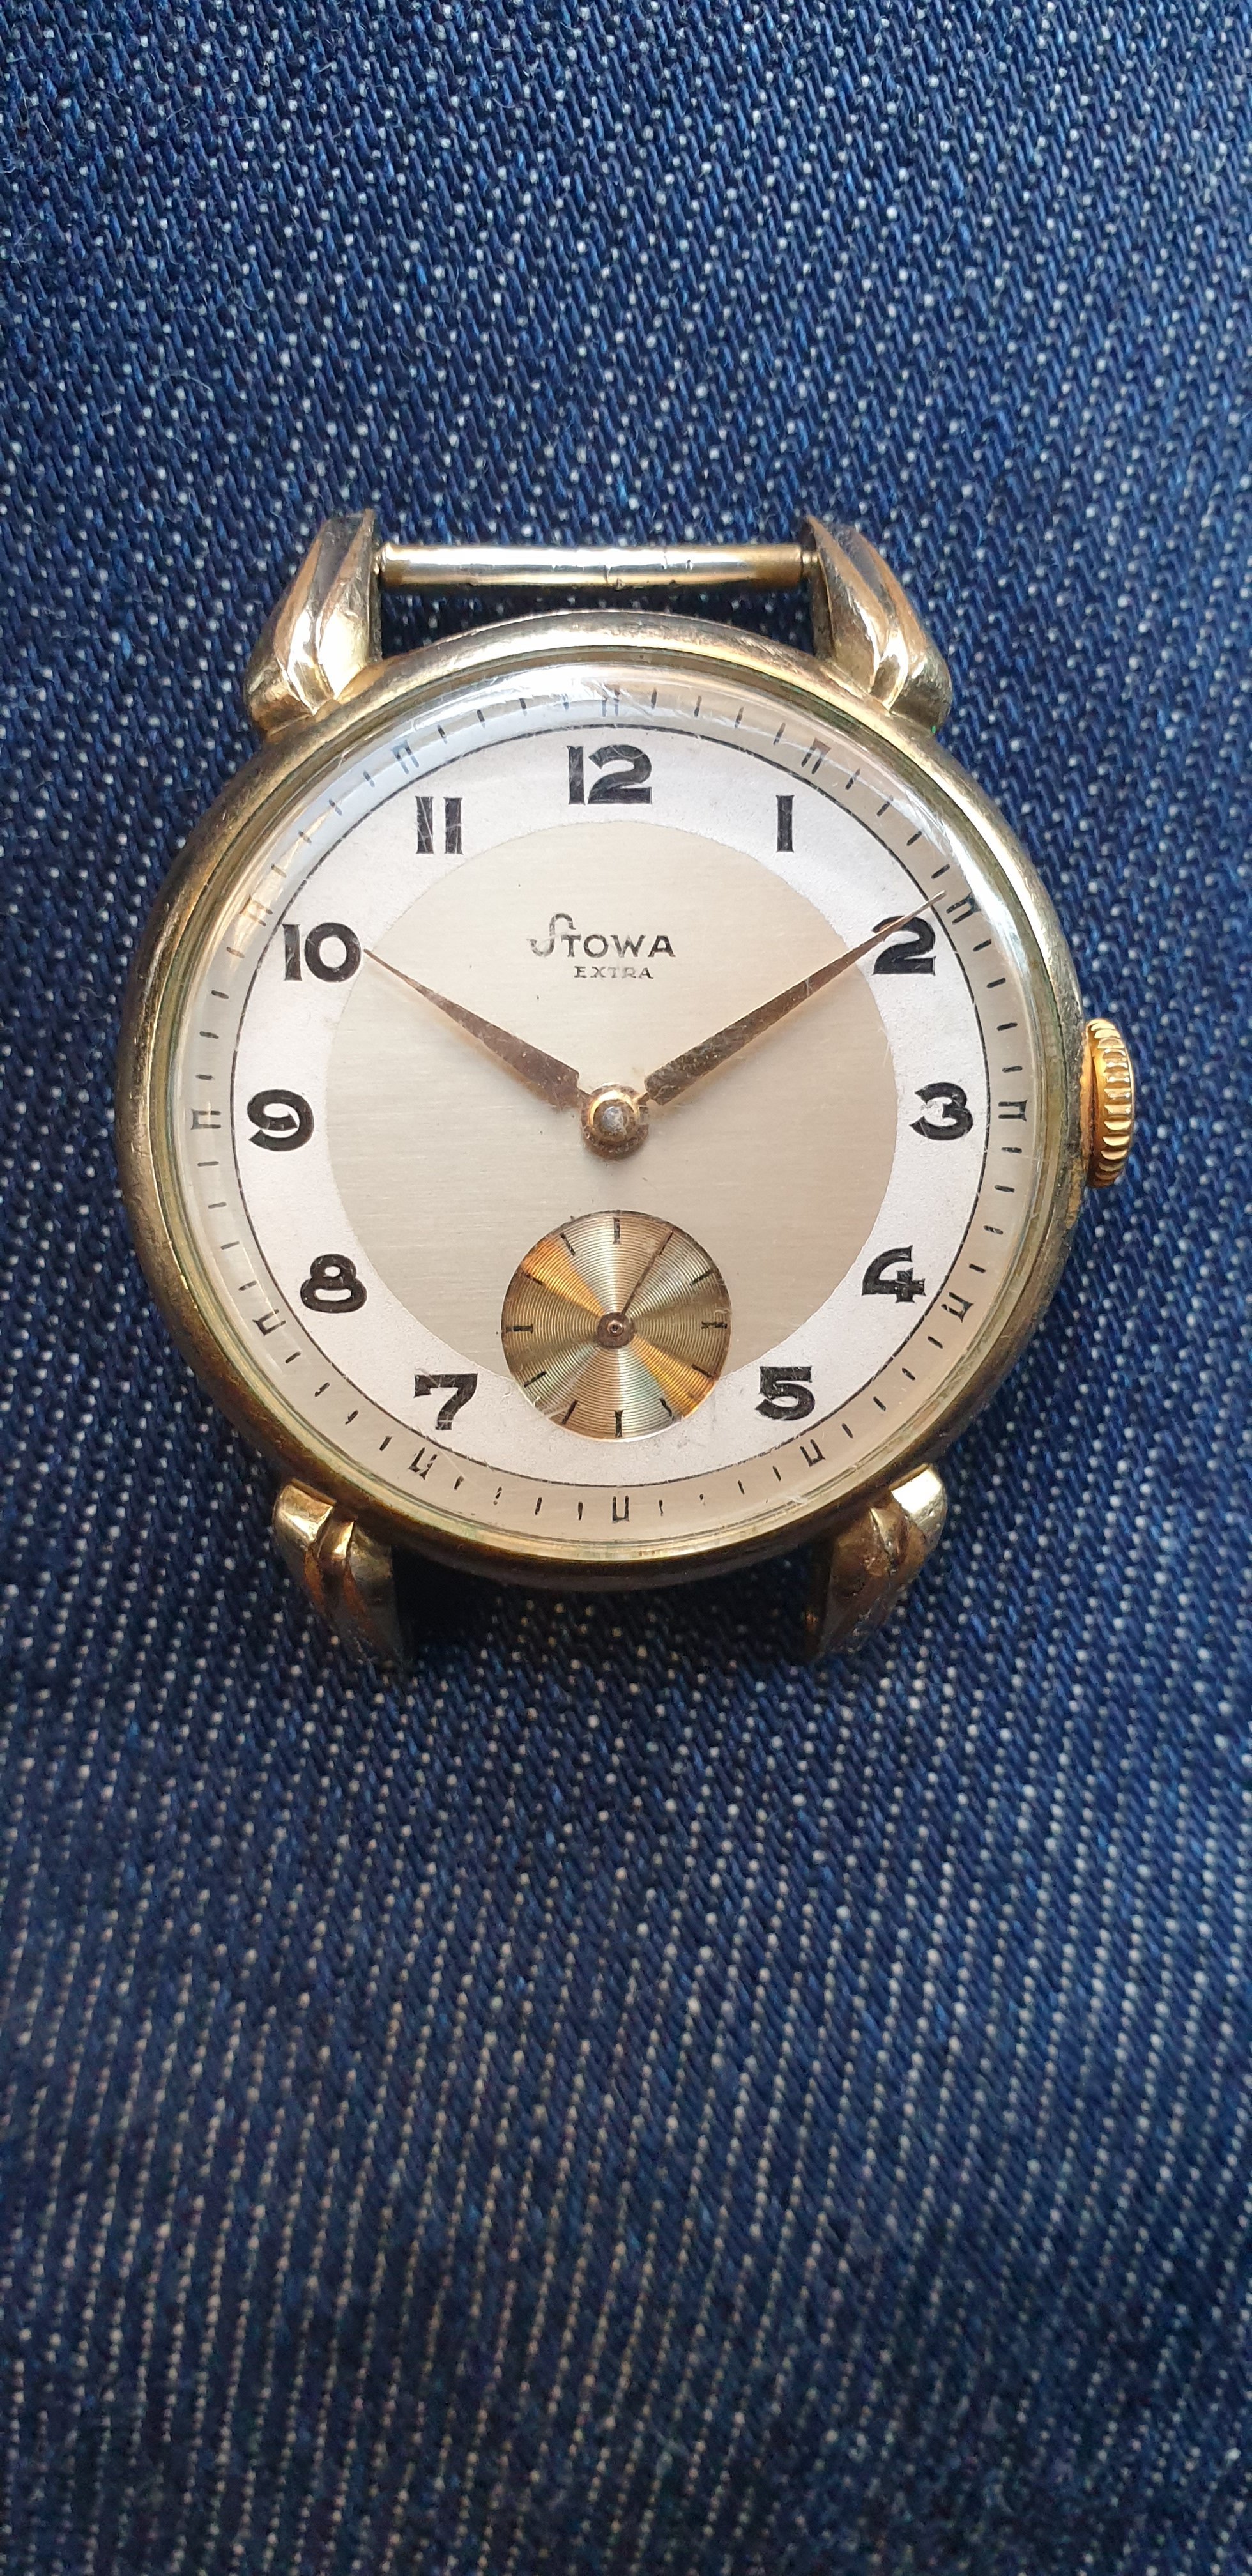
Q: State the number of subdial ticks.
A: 12